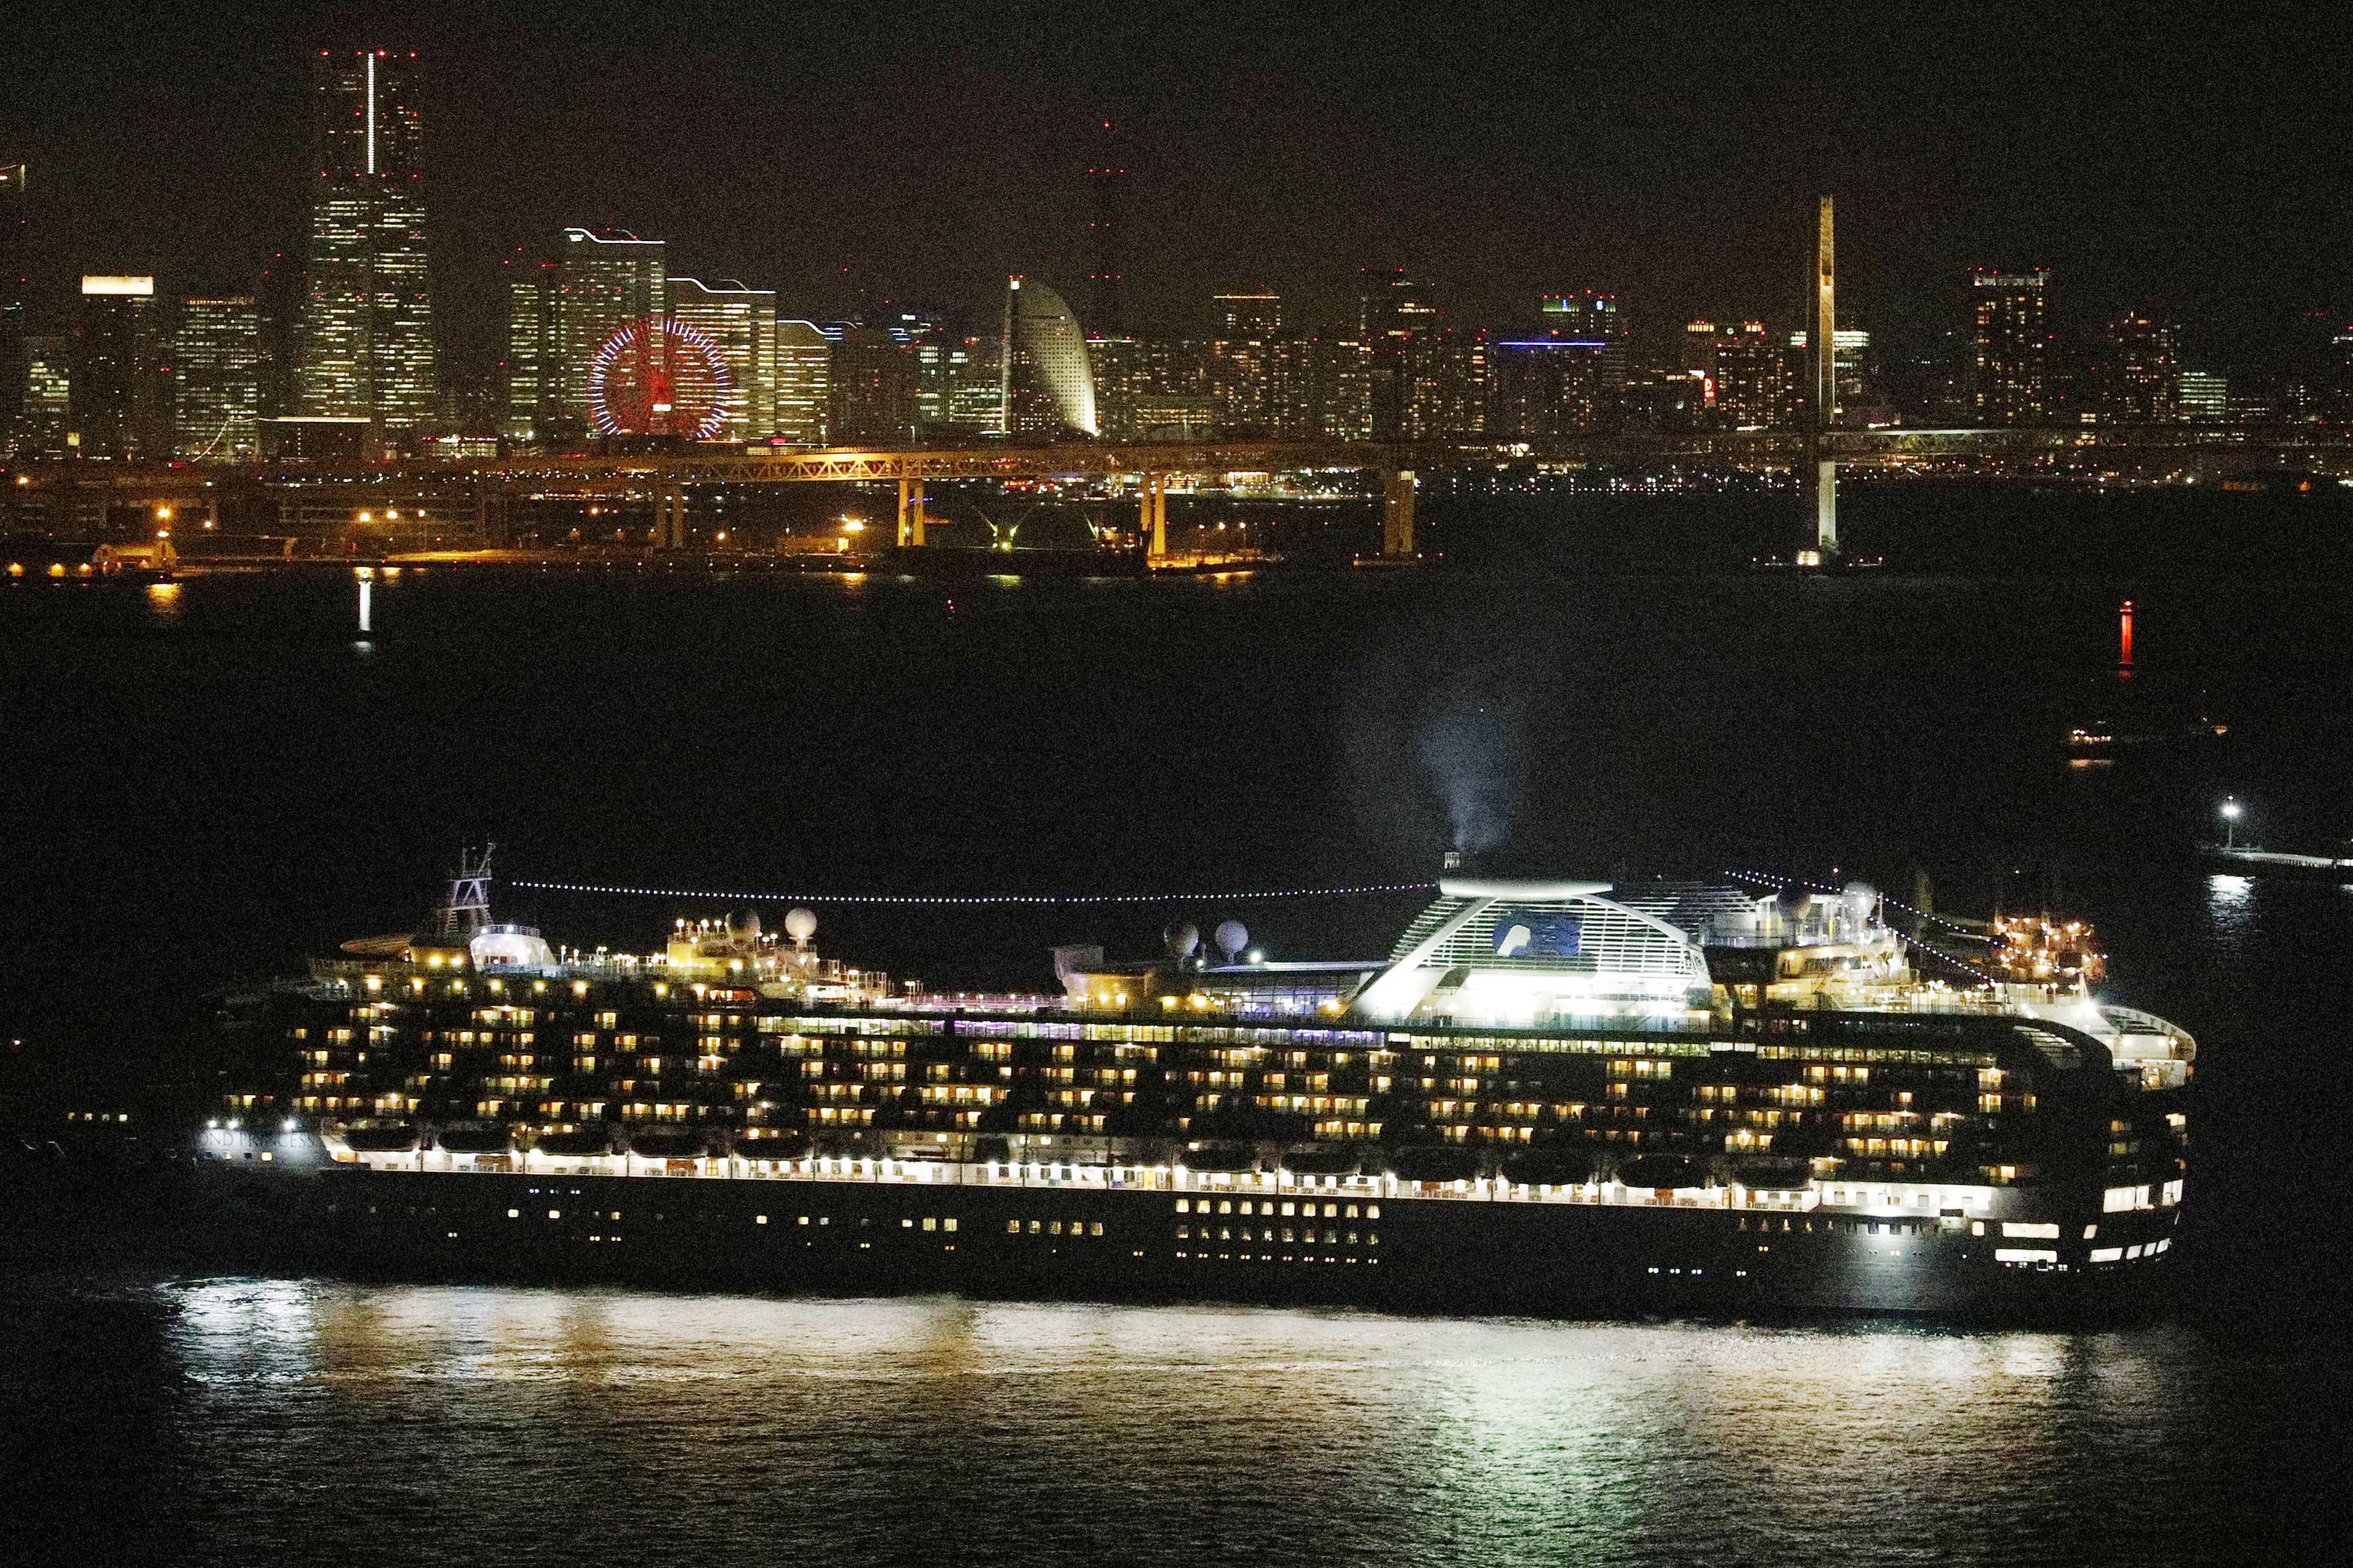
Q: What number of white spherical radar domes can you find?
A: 6